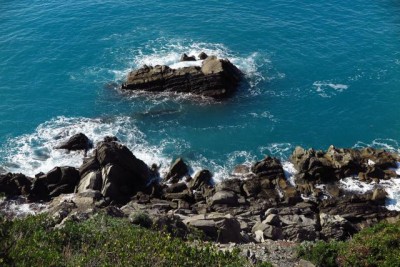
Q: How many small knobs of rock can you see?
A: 2